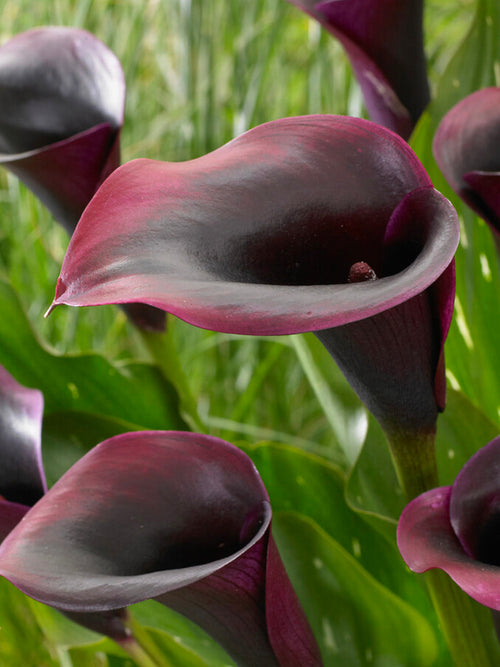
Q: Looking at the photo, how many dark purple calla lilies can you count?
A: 7